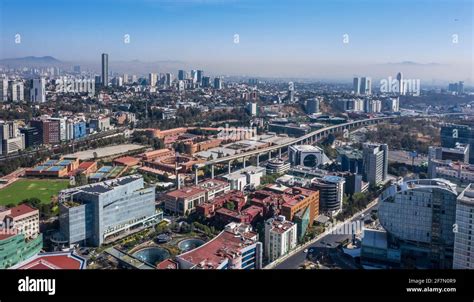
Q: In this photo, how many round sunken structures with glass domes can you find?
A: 2